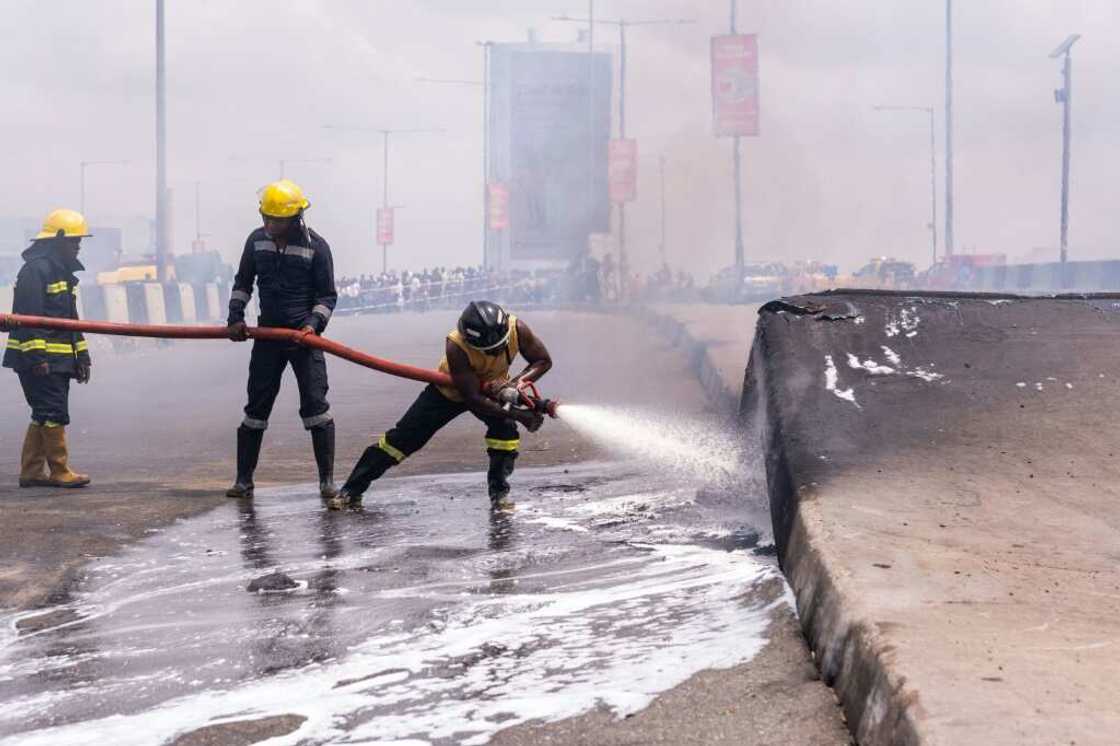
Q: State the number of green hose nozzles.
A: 0